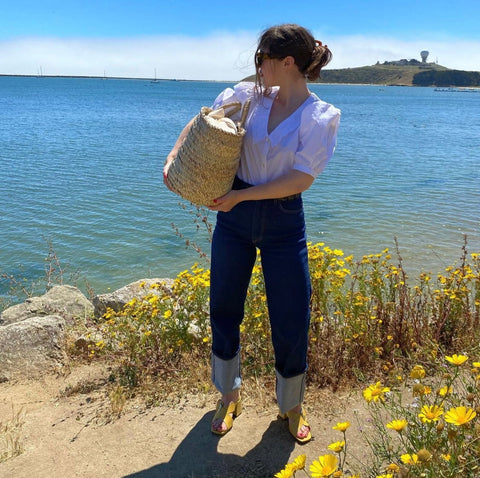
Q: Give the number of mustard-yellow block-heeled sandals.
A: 2